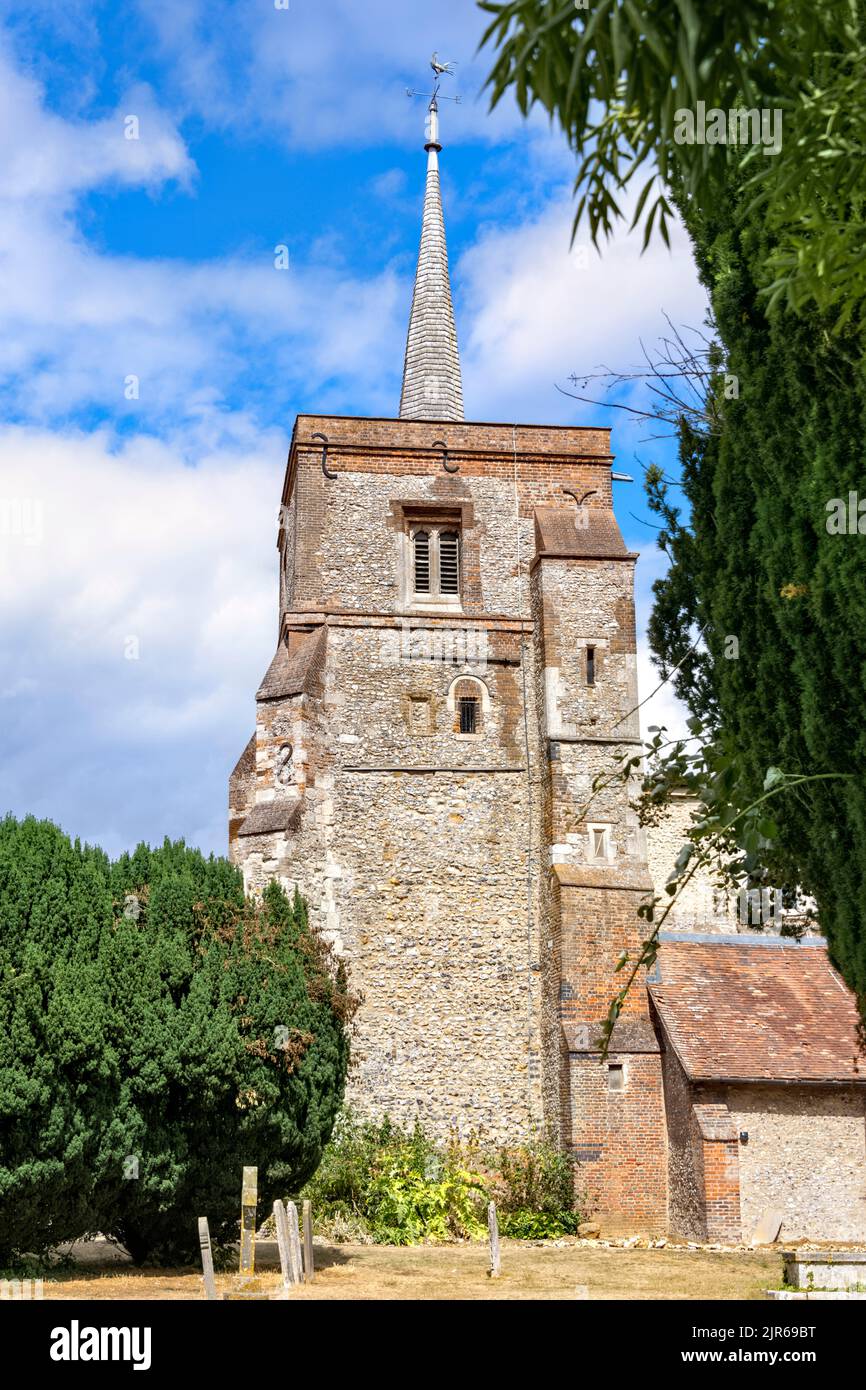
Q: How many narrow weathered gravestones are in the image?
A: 6